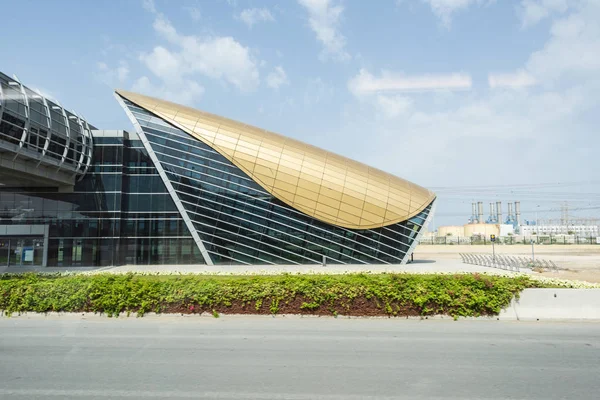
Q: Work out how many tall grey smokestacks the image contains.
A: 6